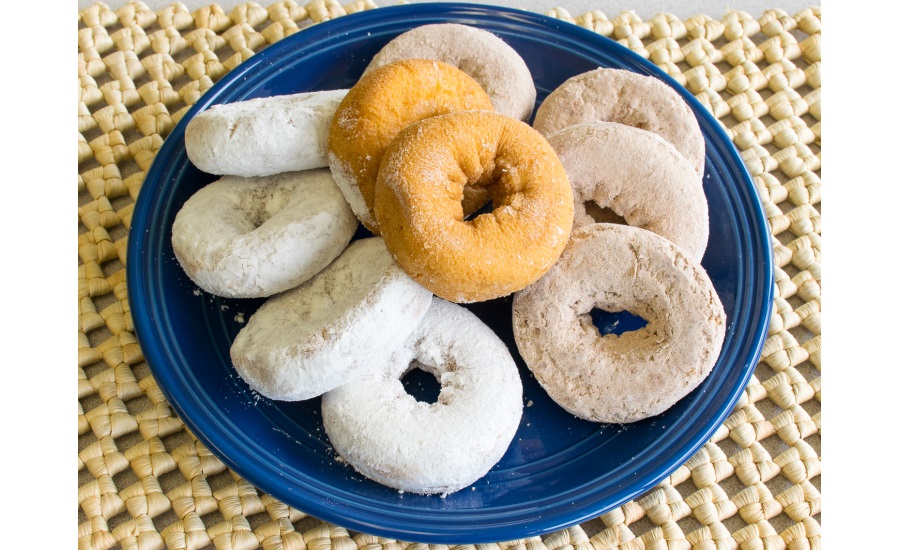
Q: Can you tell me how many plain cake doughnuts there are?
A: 2